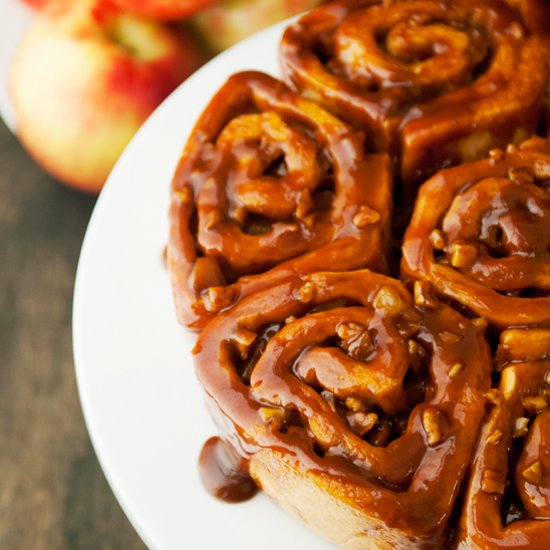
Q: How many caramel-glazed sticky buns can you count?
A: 5